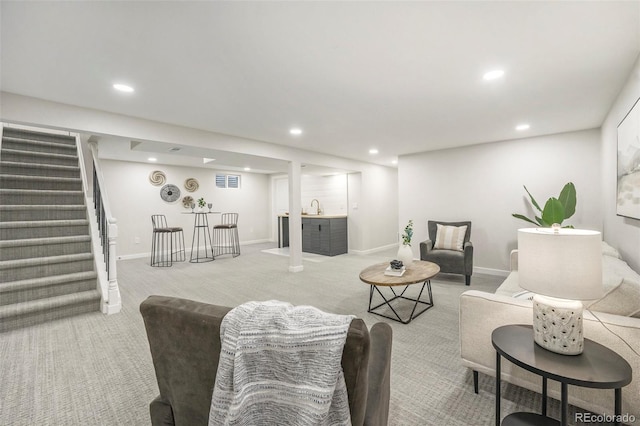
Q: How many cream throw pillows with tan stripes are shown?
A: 1